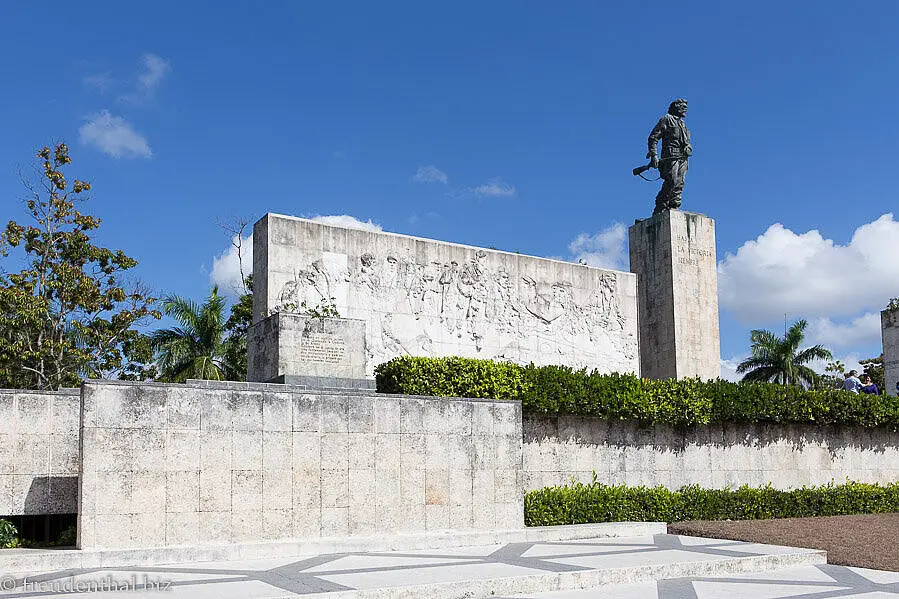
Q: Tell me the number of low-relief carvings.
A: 1